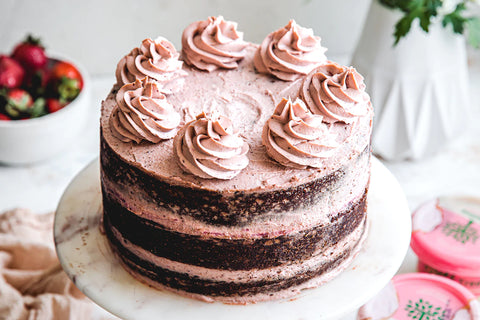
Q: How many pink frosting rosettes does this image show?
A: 7